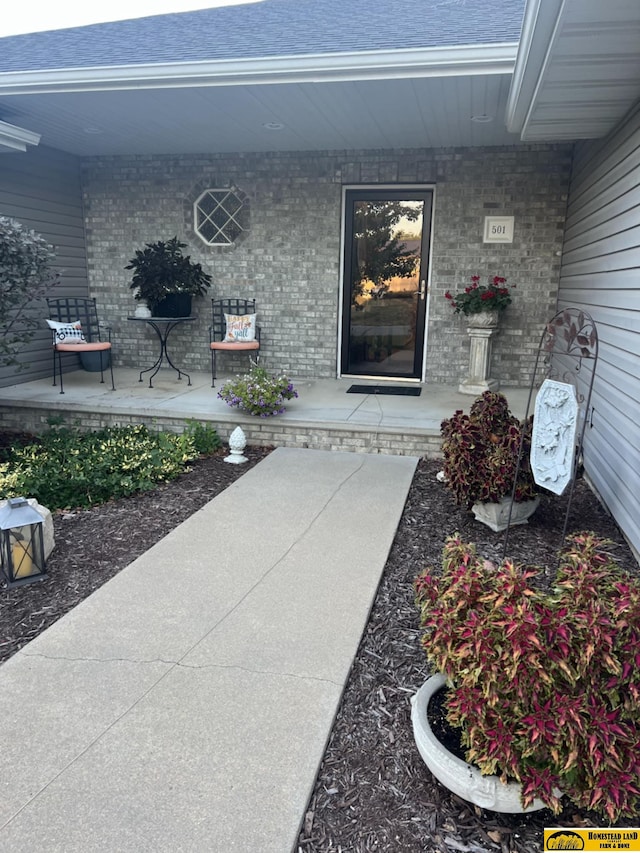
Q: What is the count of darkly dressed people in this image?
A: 0